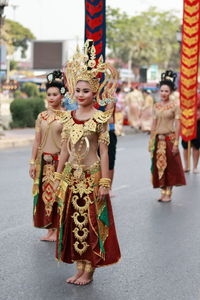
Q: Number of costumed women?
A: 3